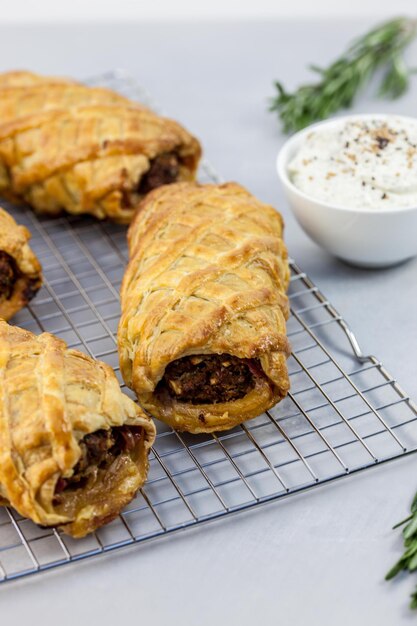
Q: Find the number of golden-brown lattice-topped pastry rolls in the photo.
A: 4